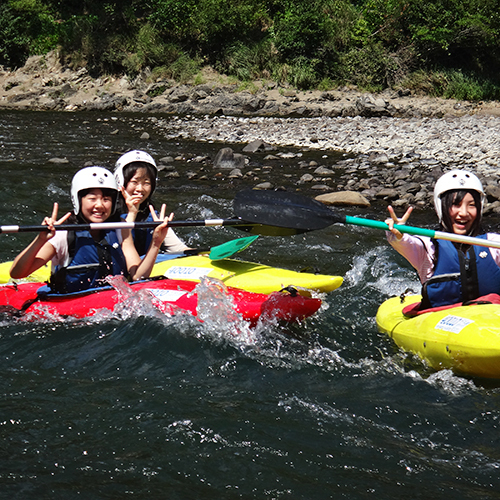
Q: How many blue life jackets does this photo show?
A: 3